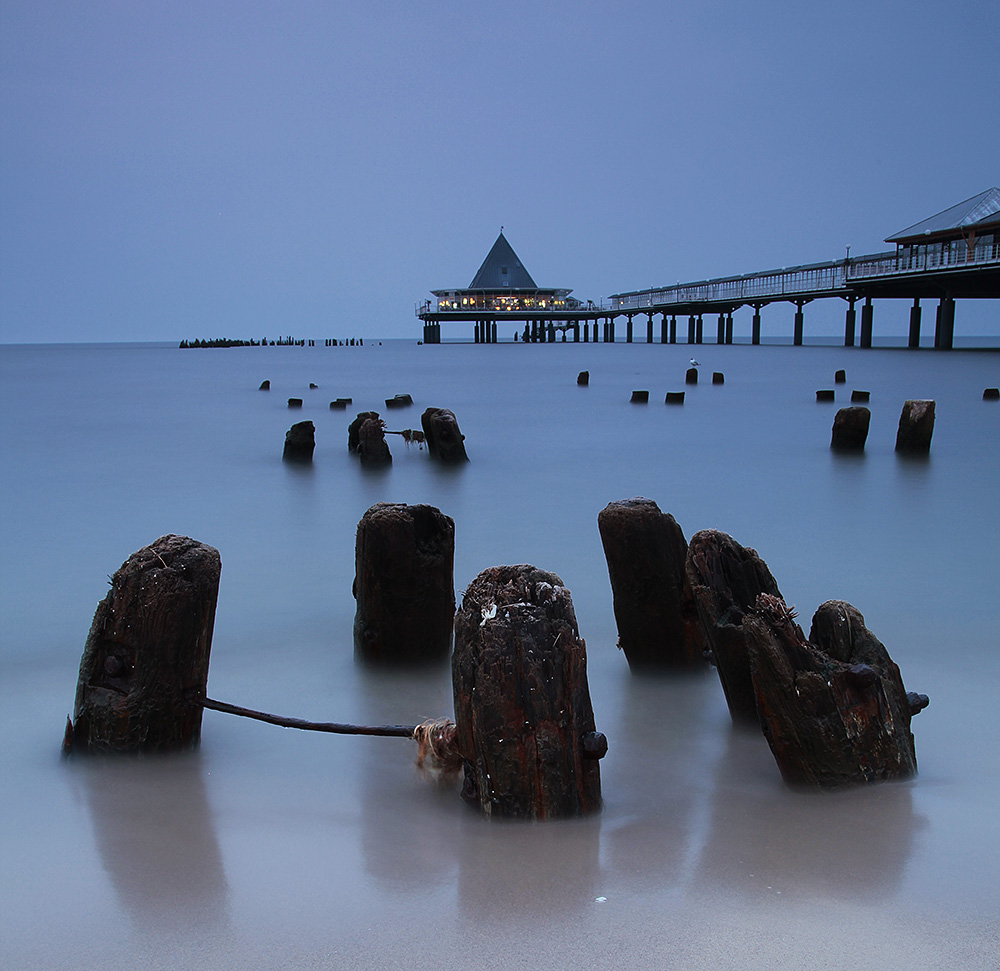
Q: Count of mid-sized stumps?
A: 6